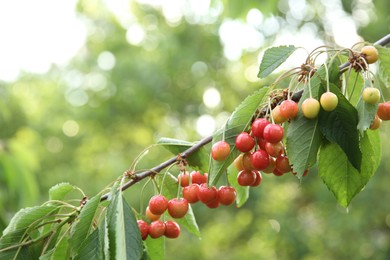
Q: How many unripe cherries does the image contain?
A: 4